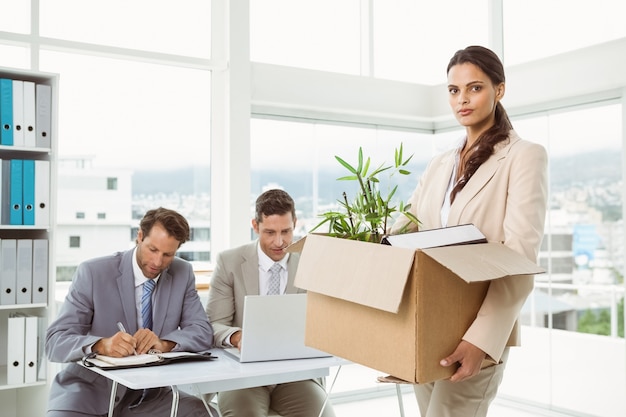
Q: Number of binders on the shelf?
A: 12